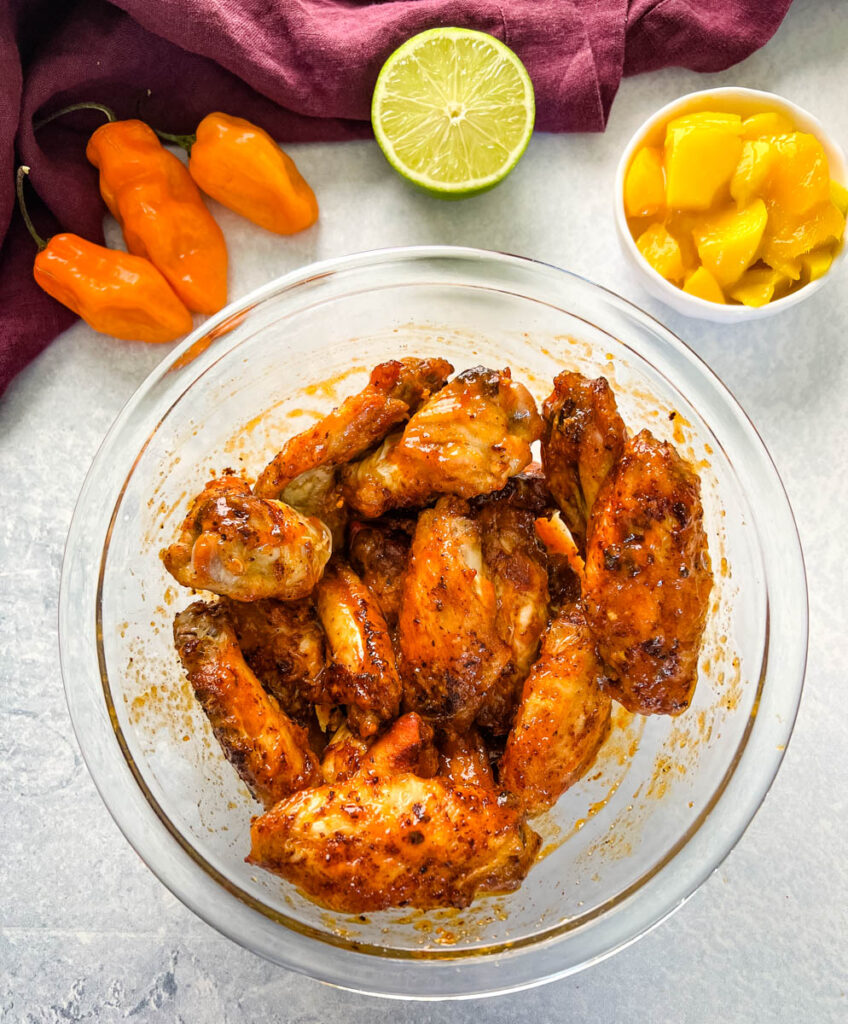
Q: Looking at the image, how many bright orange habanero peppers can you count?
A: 3